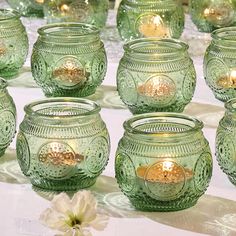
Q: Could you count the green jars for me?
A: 12